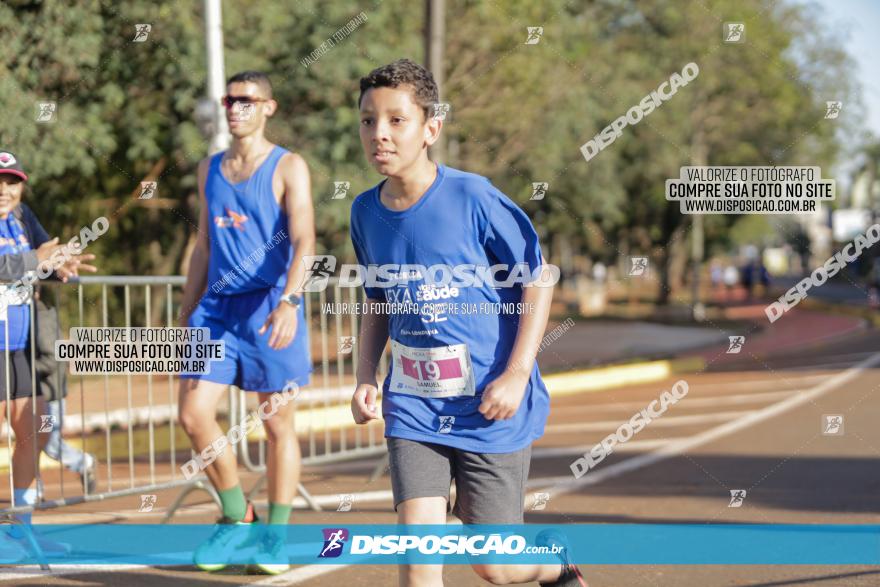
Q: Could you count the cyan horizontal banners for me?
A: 1